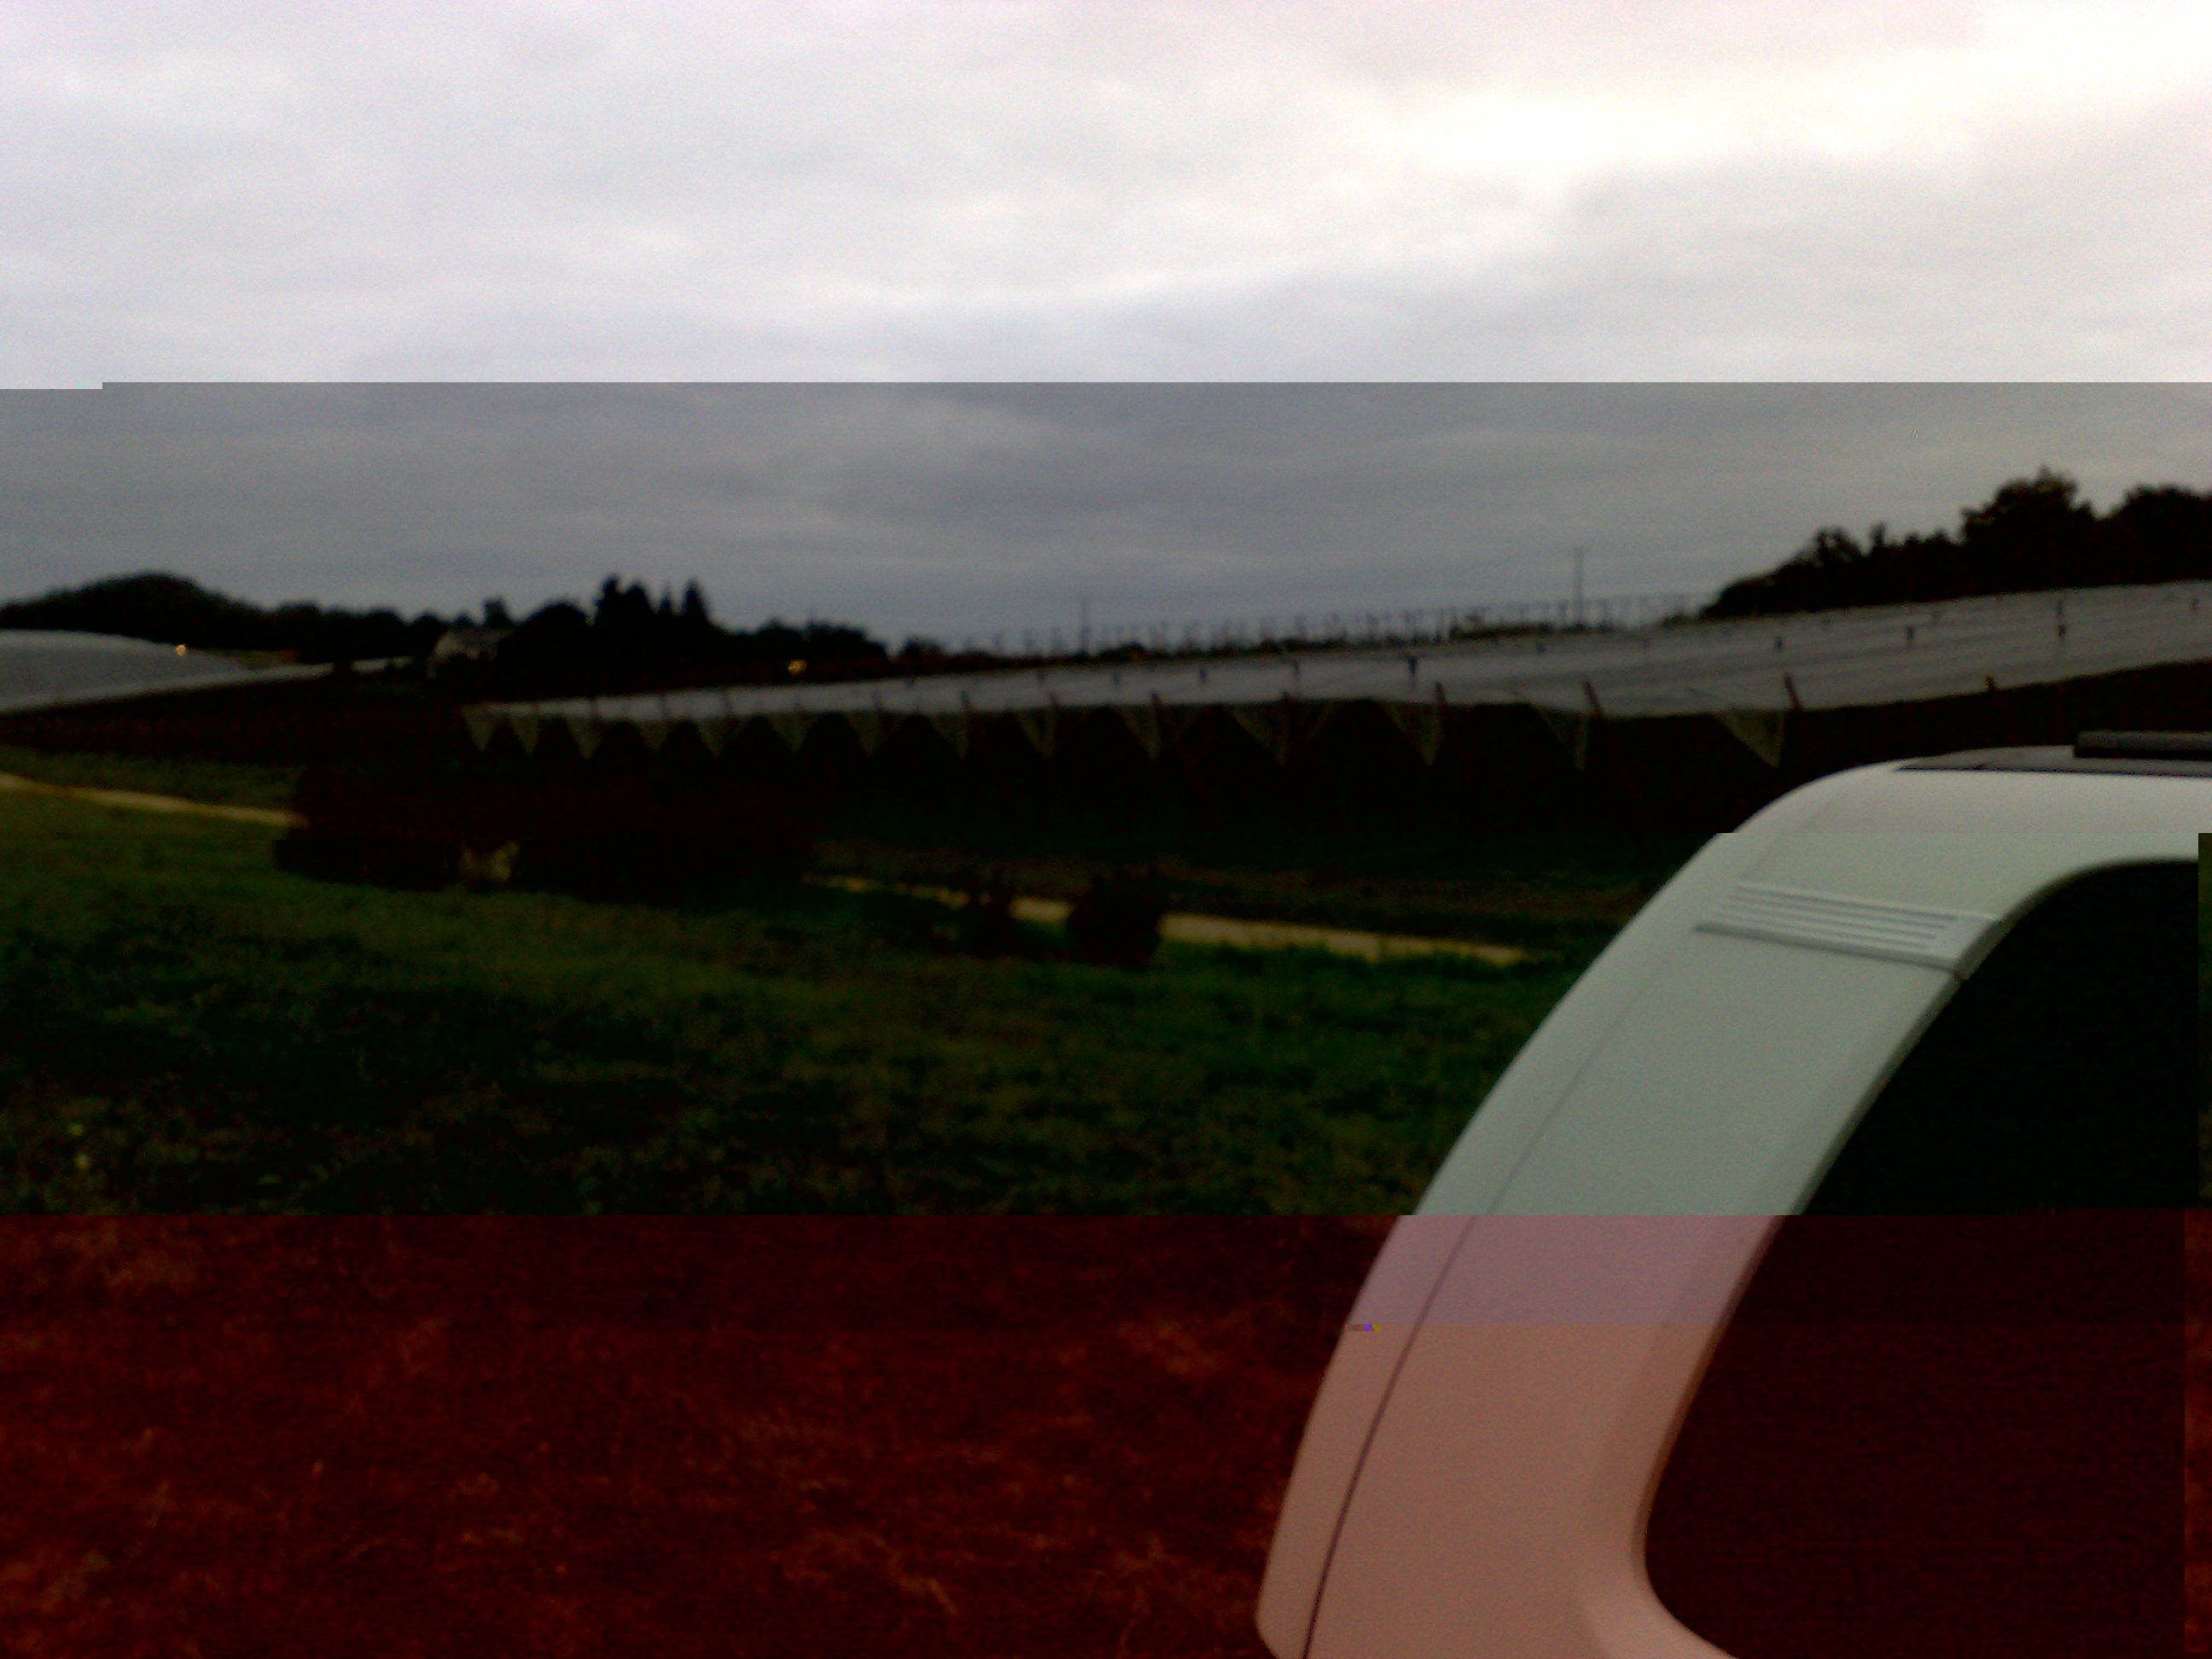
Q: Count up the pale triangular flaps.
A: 14